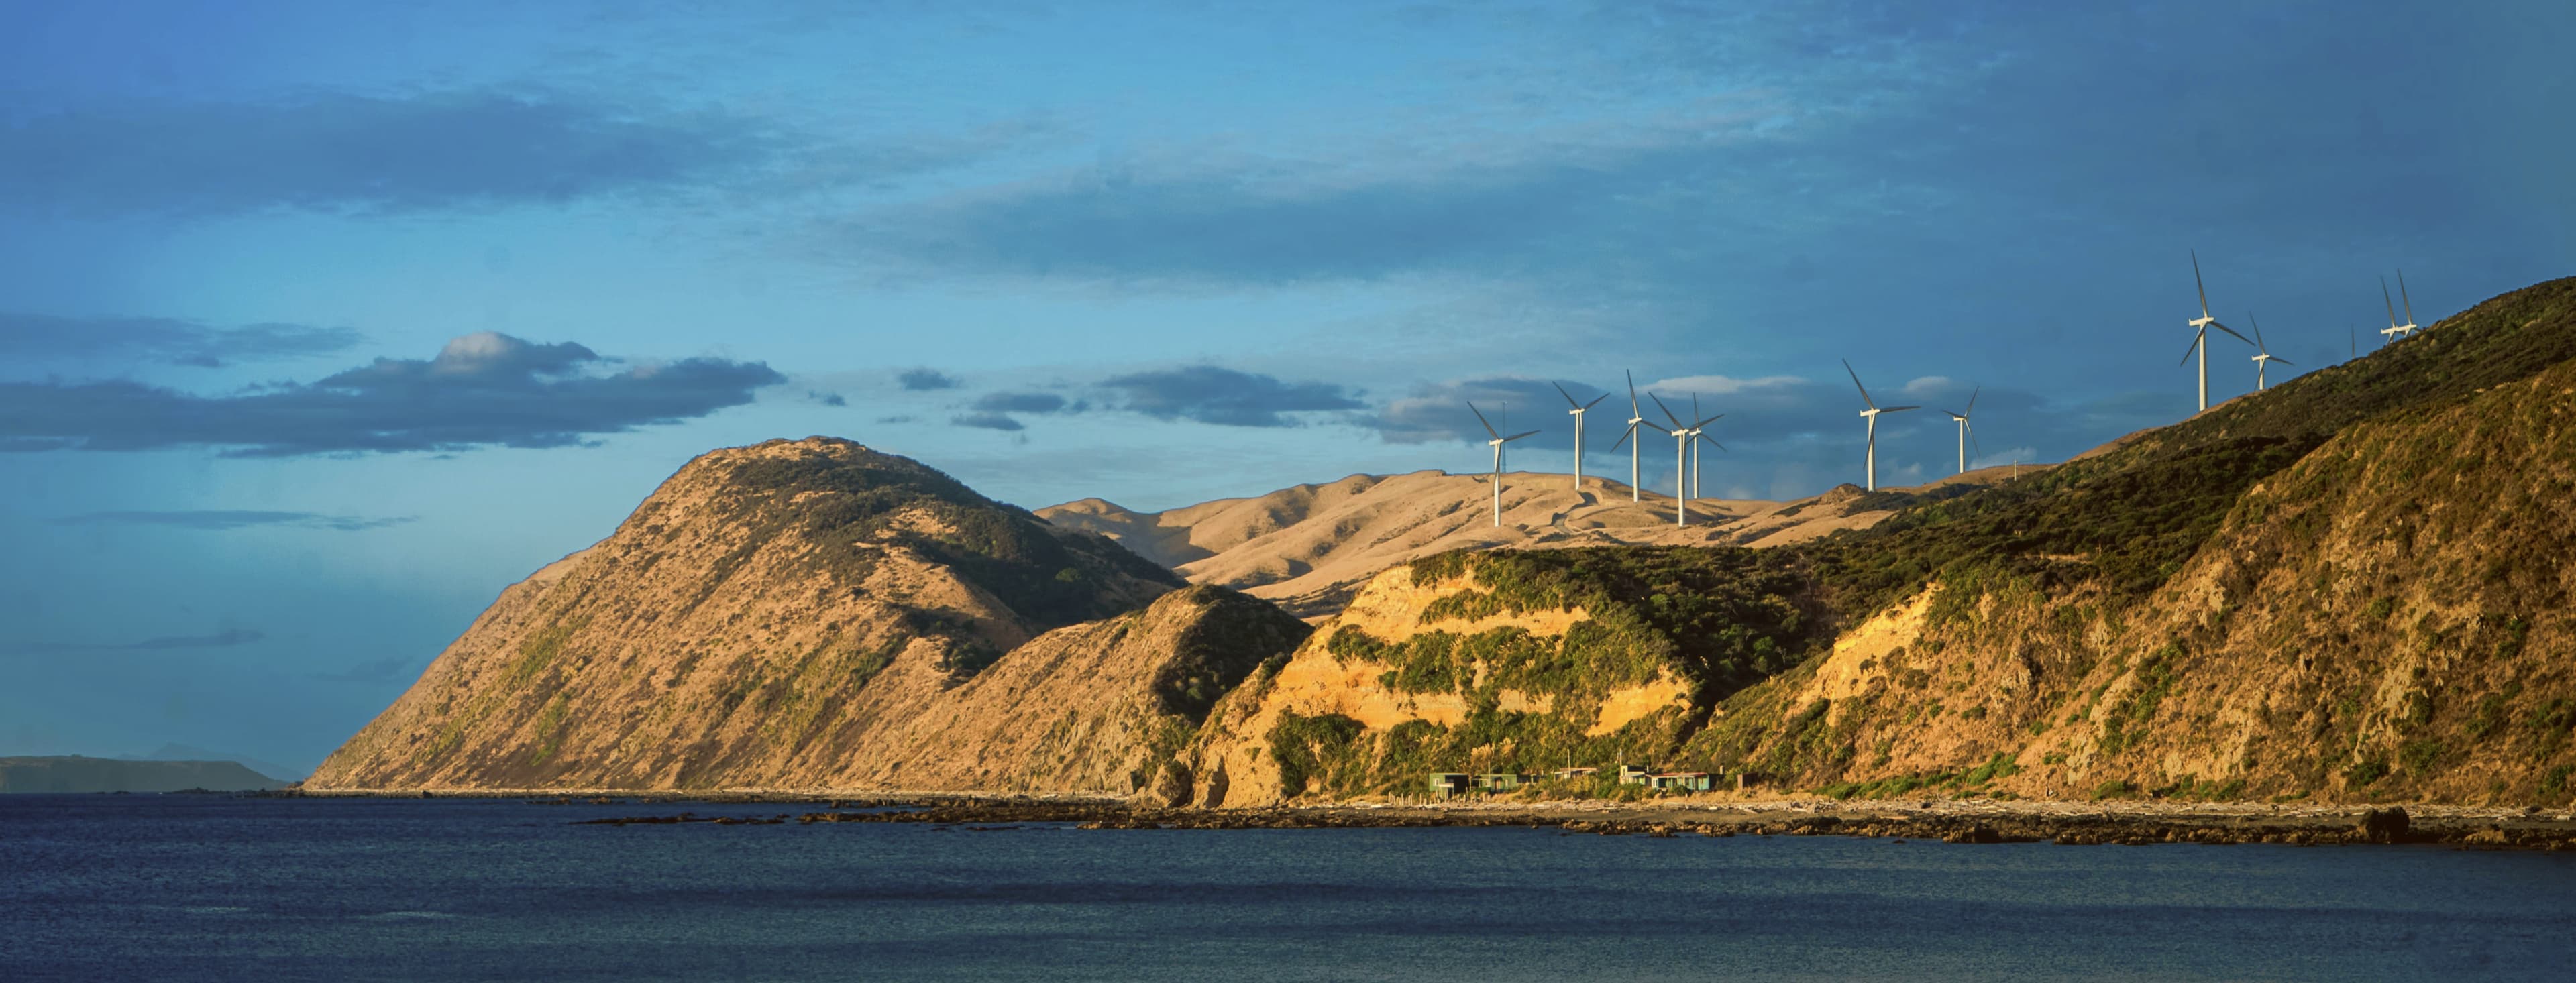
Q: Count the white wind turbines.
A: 11